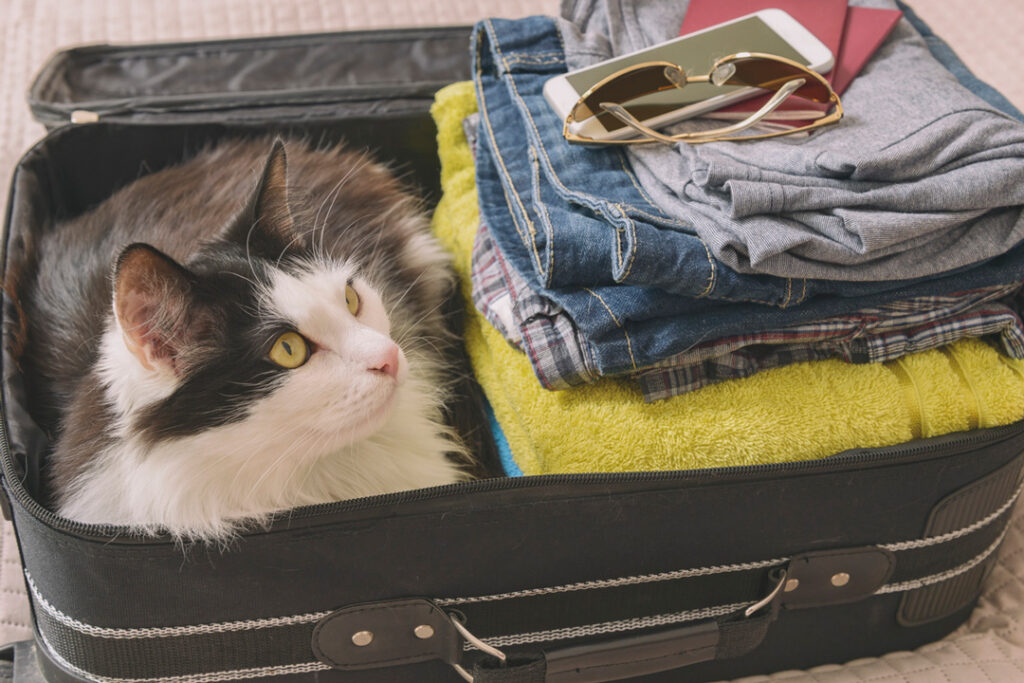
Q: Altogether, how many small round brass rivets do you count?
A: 4